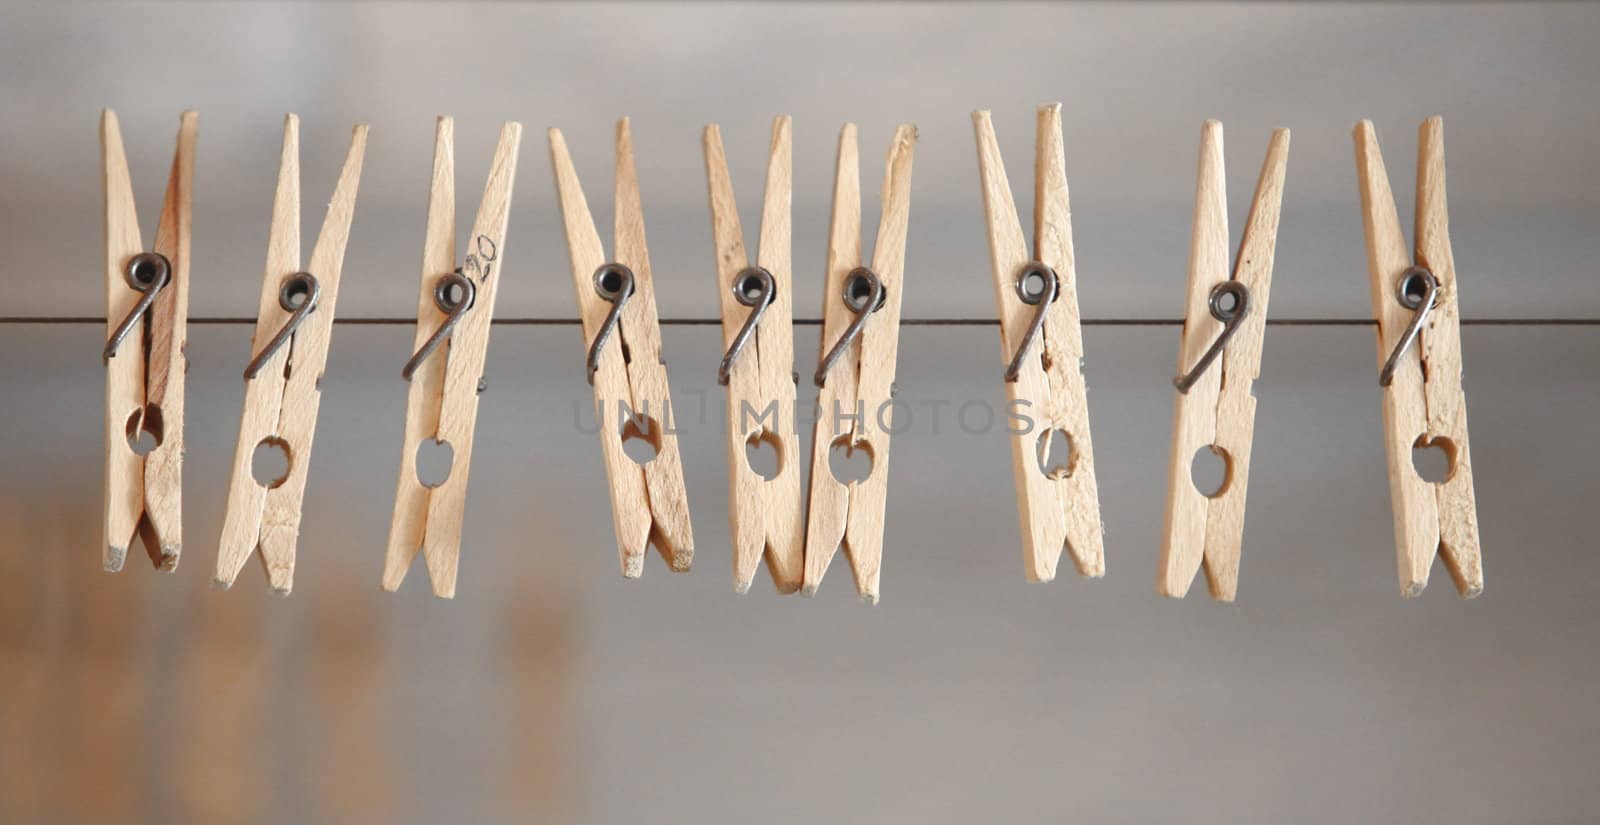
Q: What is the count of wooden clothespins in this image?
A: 9